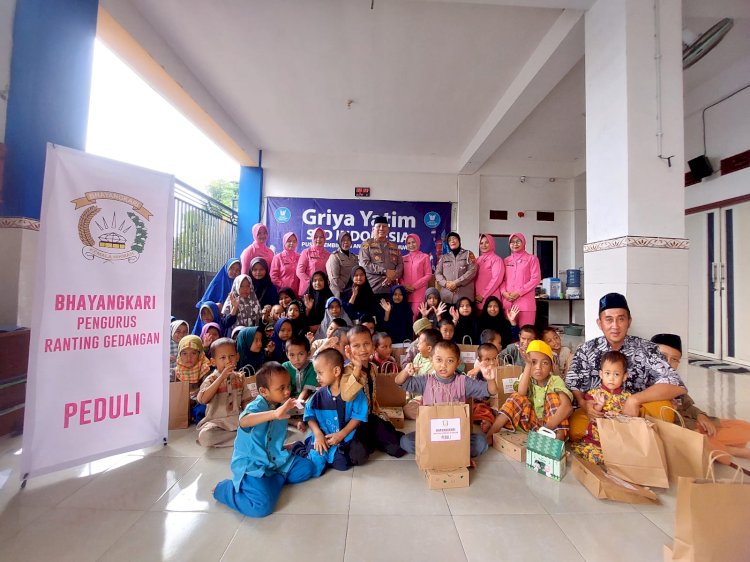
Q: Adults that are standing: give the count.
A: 9